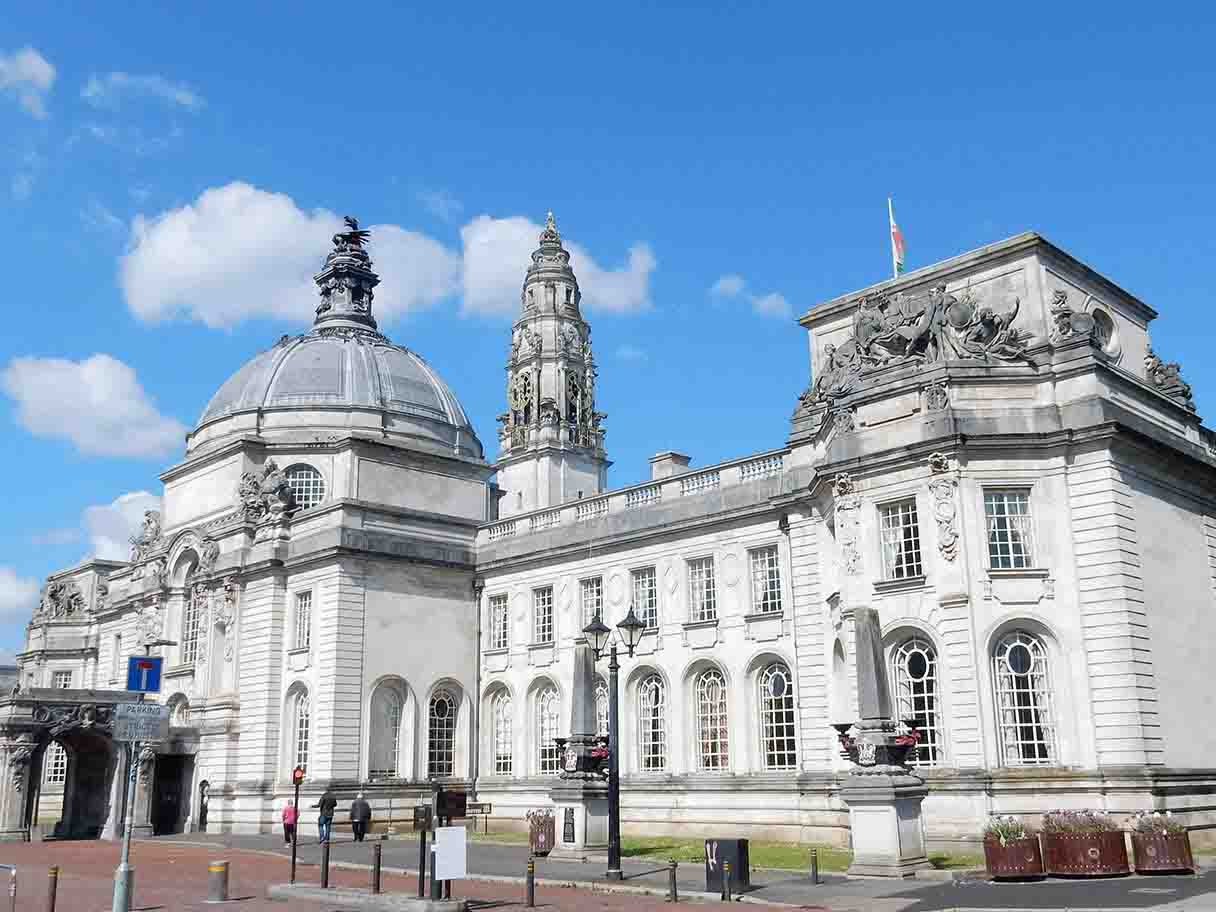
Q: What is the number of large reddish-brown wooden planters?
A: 3